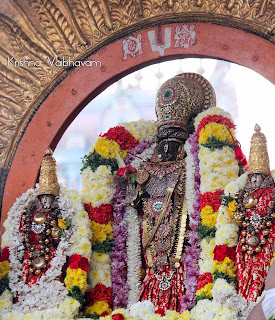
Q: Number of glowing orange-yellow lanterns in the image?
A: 0